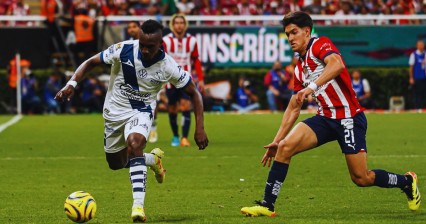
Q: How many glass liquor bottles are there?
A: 0